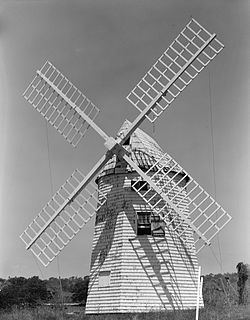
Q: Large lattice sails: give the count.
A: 4